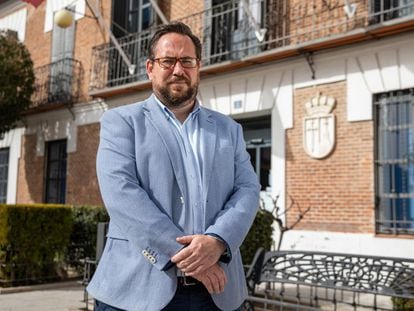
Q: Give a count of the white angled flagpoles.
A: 4